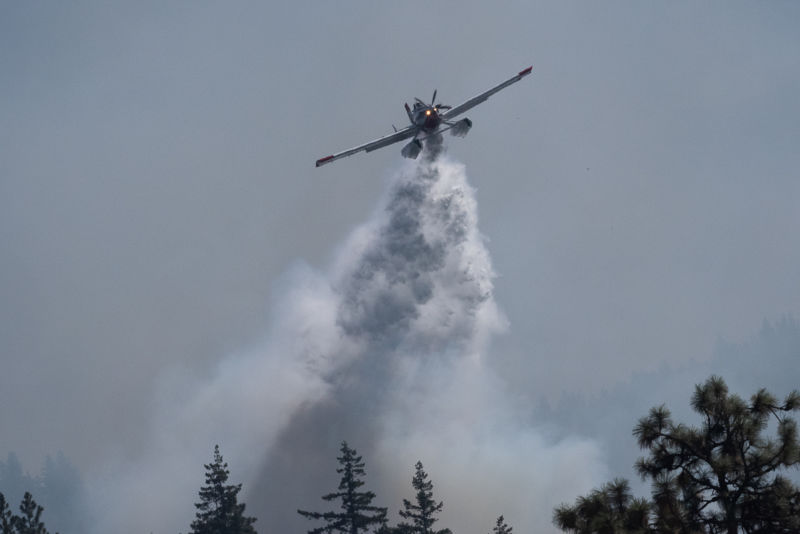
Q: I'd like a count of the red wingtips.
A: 2